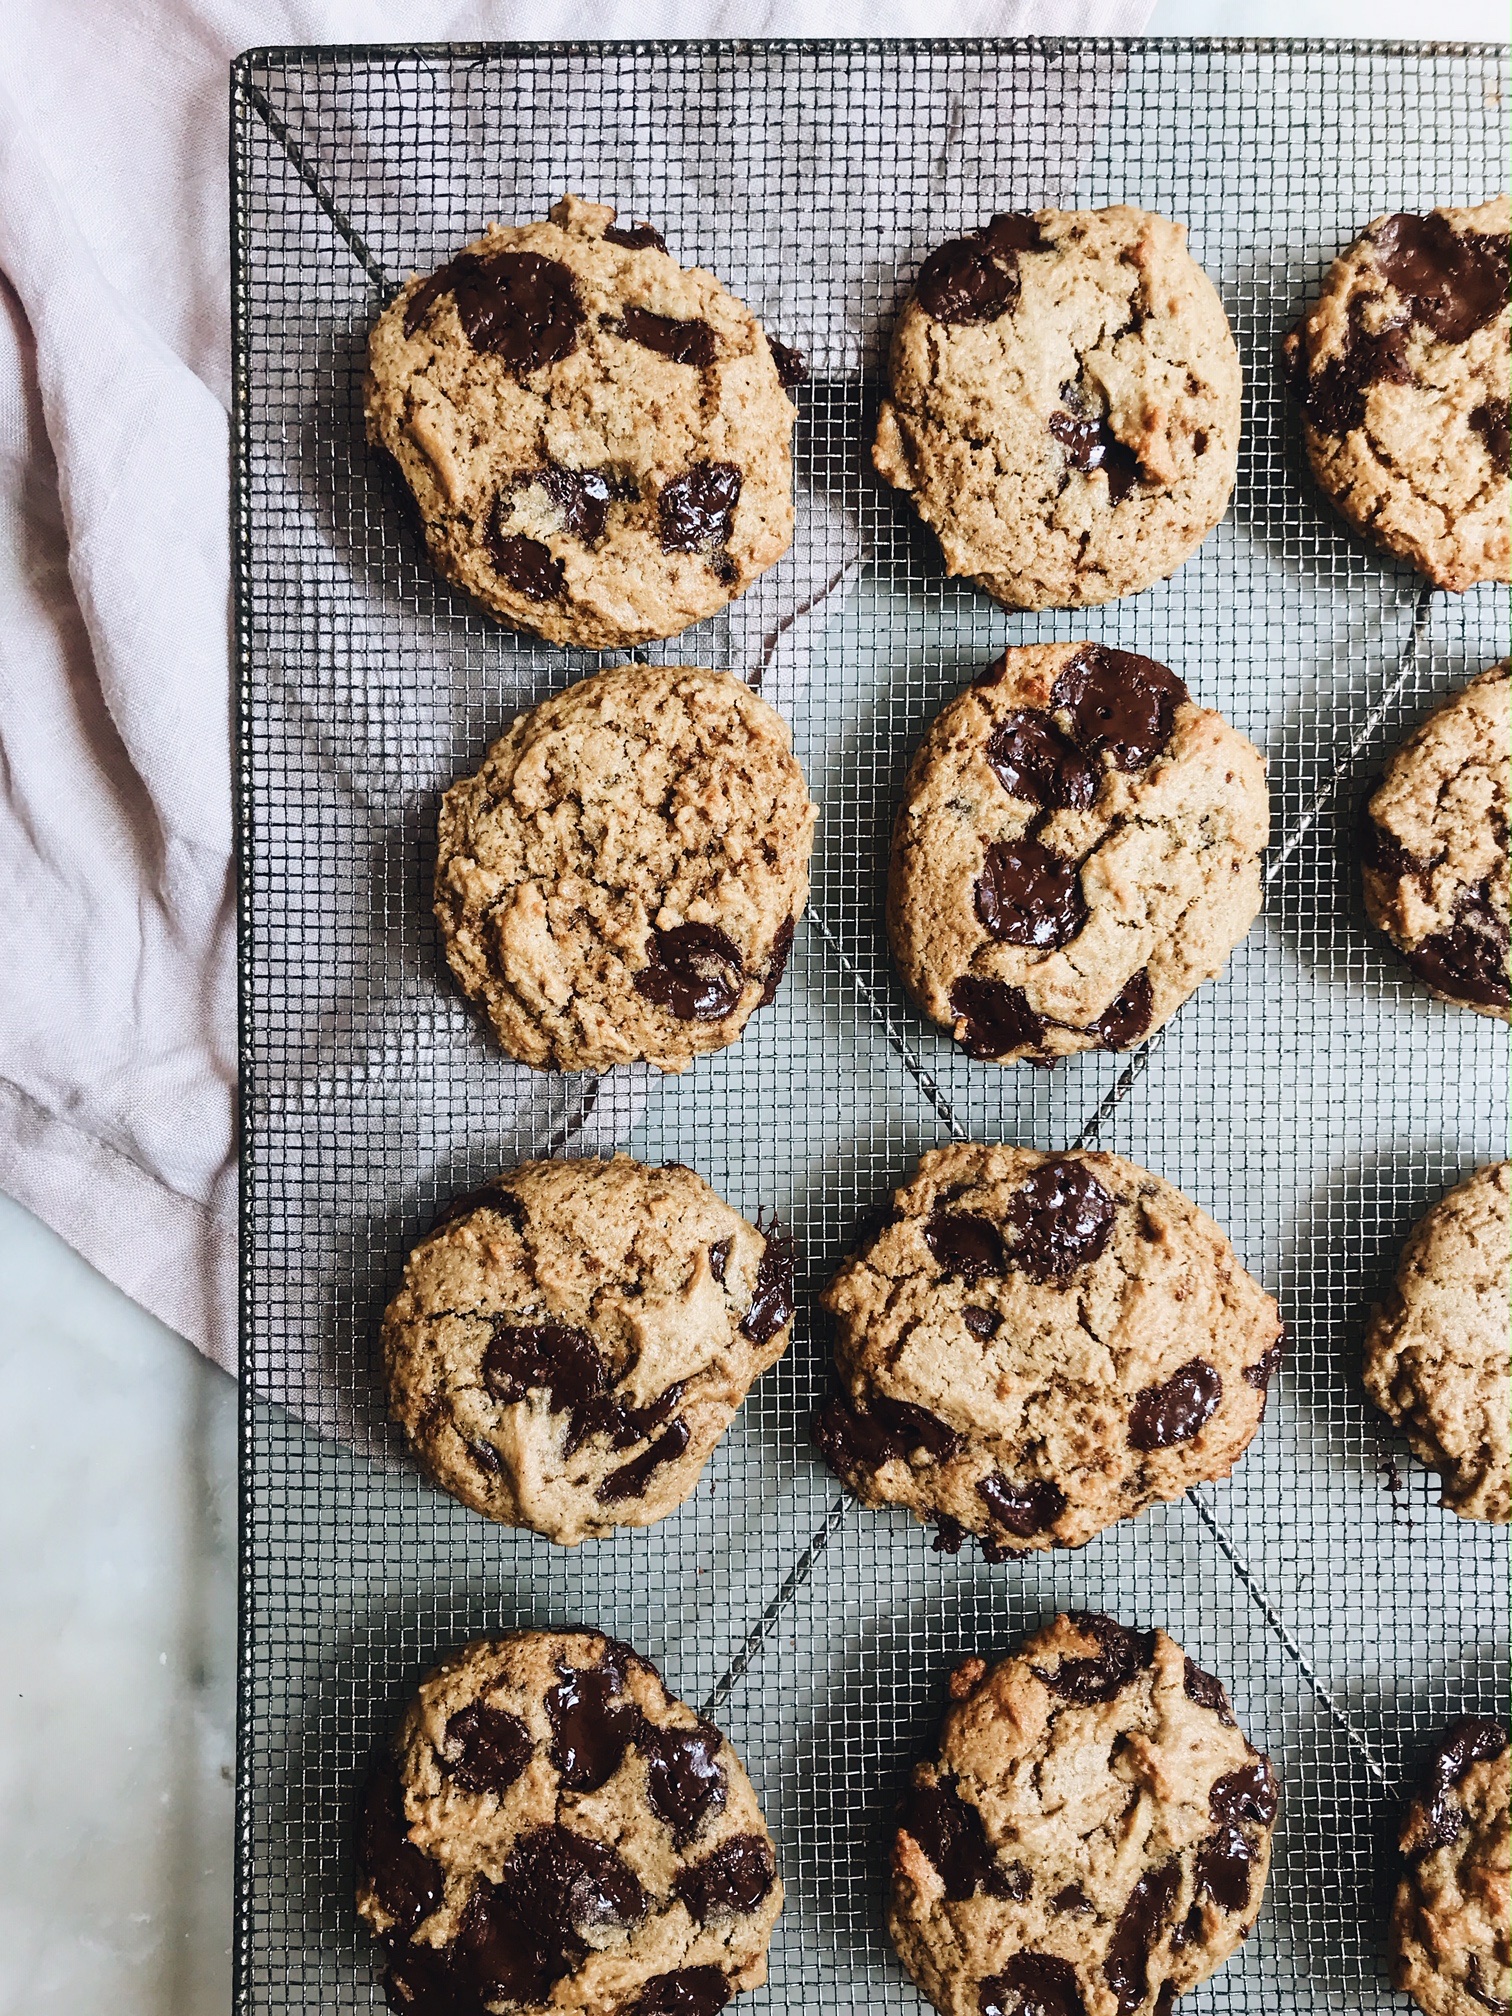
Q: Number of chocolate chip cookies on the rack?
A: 12